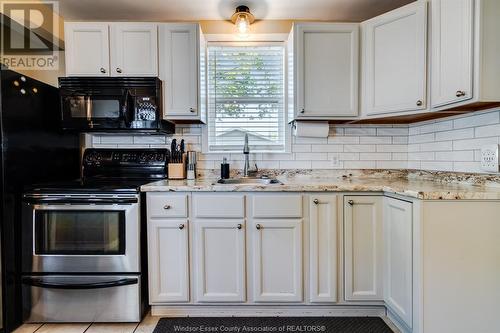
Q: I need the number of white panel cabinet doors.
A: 12